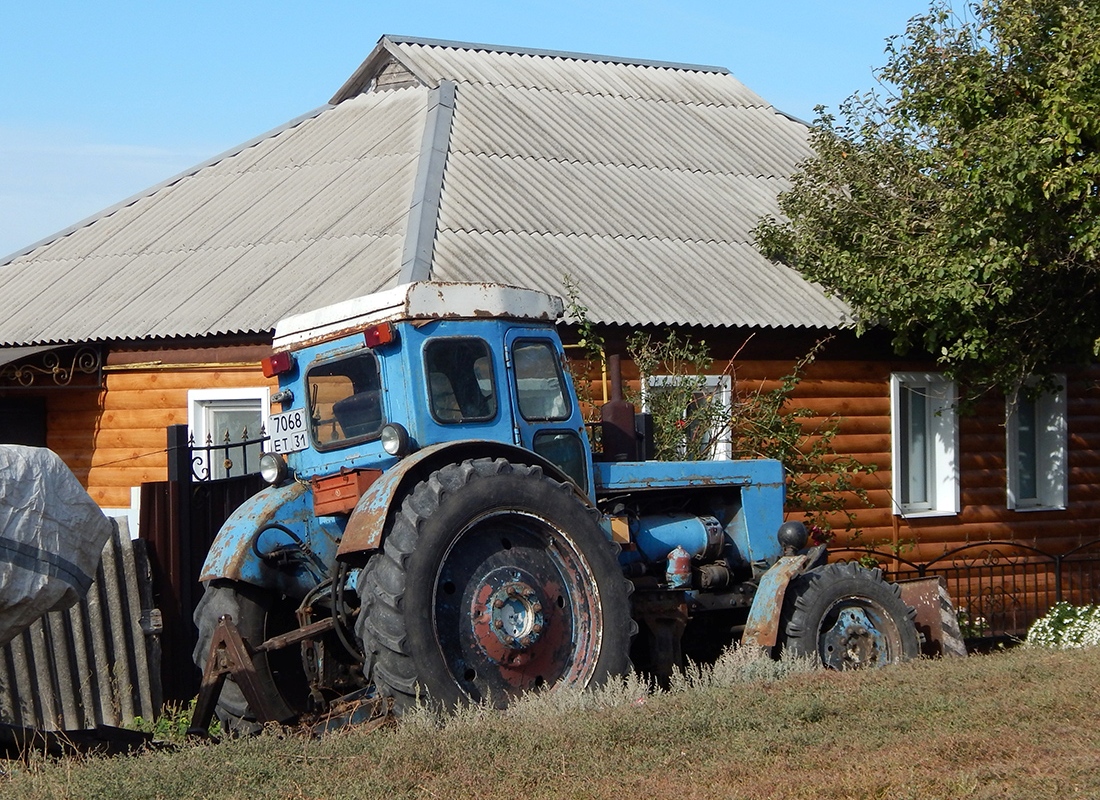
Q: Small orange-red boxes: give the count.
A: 1